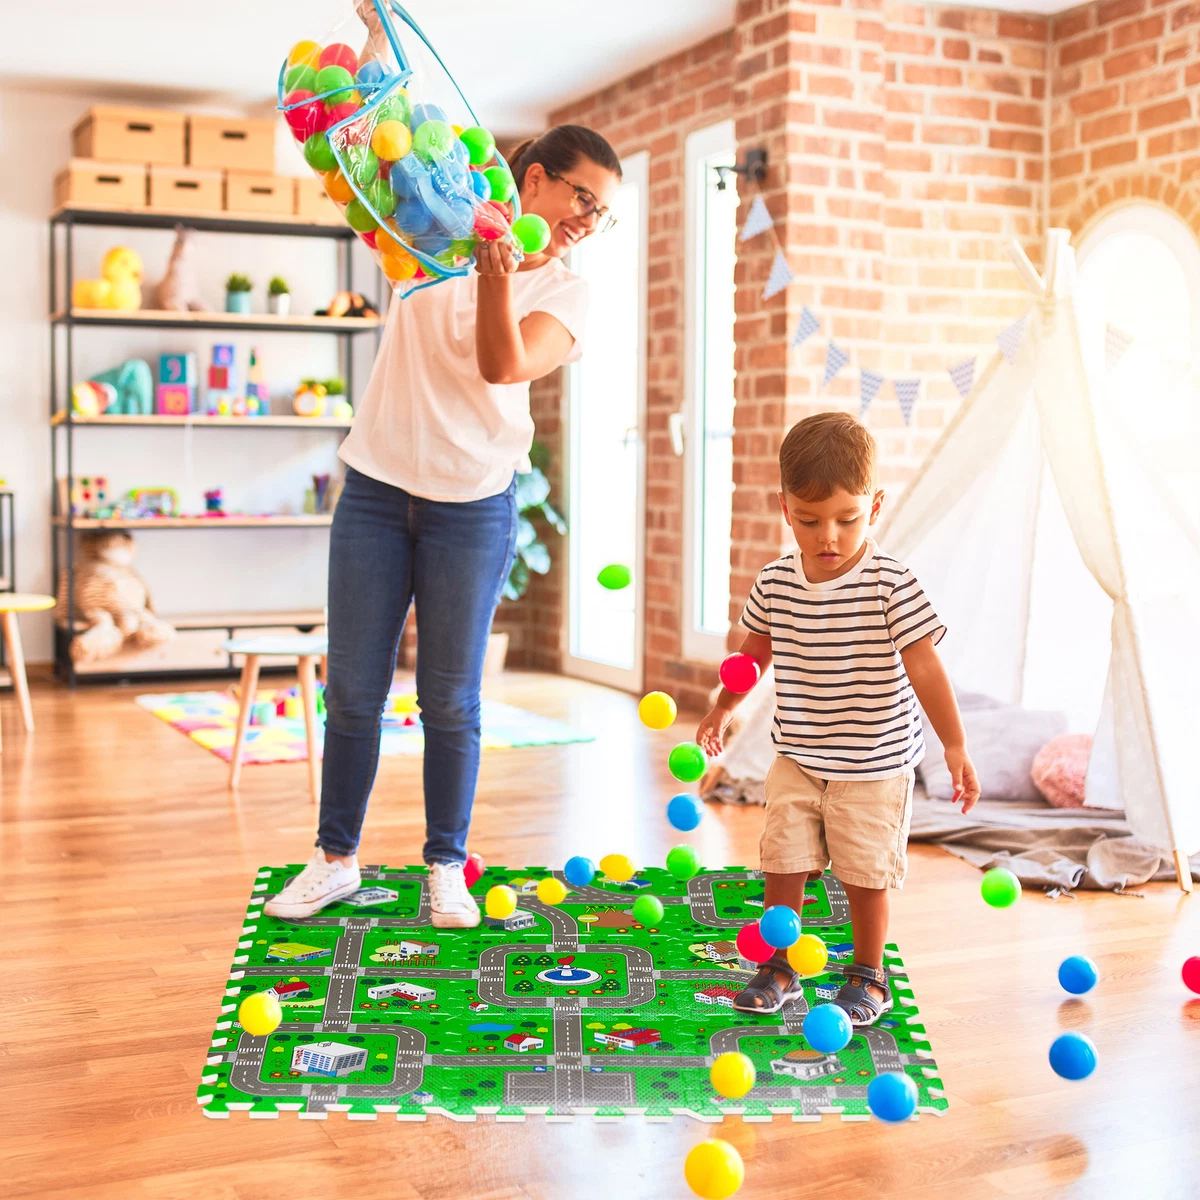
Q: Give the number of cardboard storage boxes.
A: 6